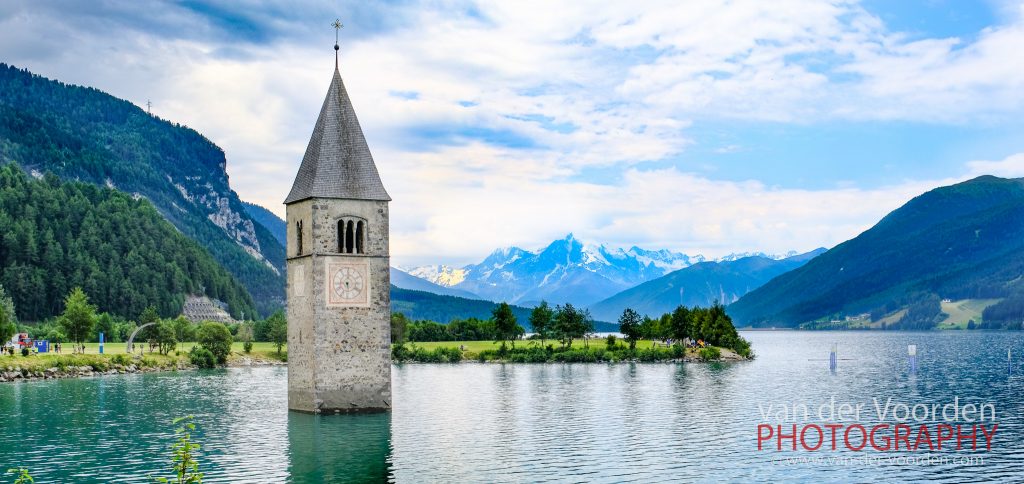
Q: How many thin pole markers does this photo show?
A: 3